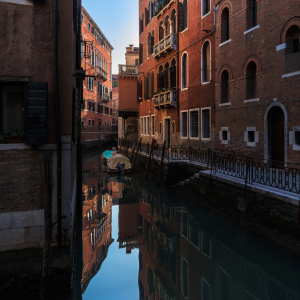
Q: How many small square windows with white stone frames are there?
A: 3